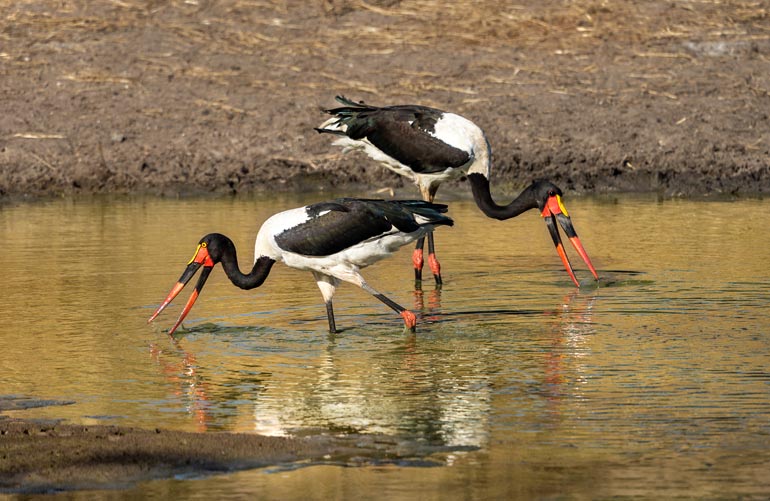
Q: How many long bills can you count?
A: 2